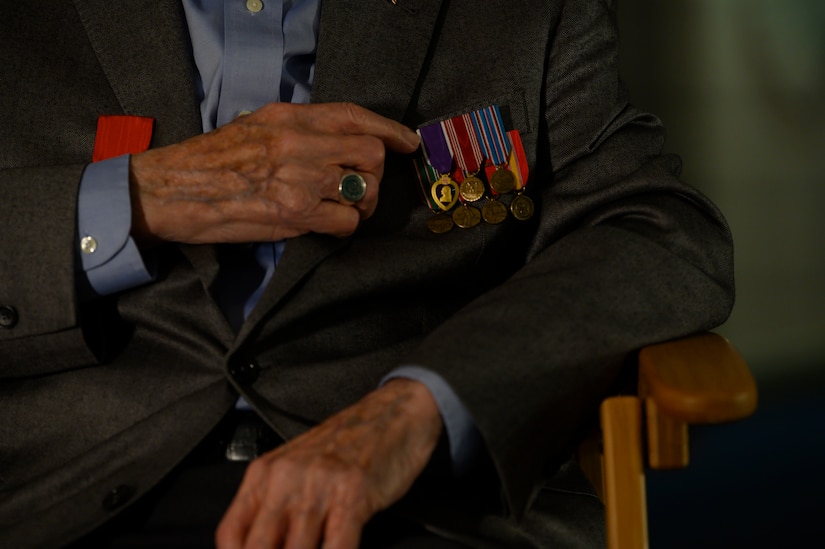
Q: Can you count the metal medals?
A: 7